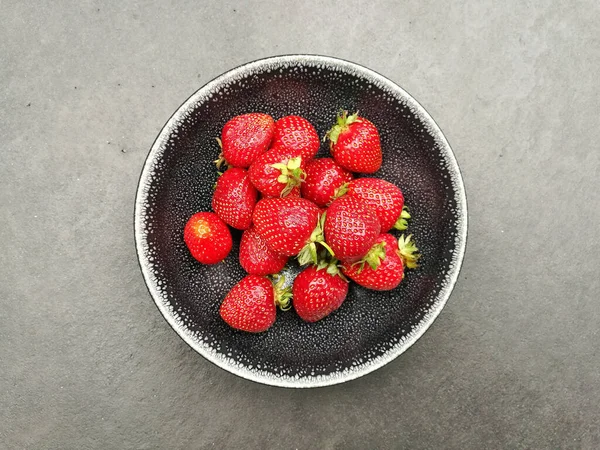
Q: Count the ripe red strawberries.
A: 14